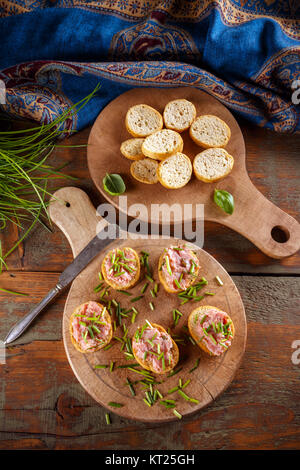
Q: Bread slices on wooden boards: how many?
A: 13